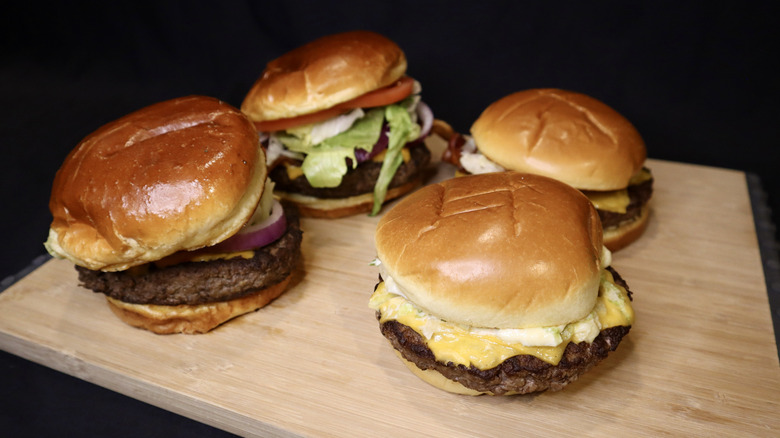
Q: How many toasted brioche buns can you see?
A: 4